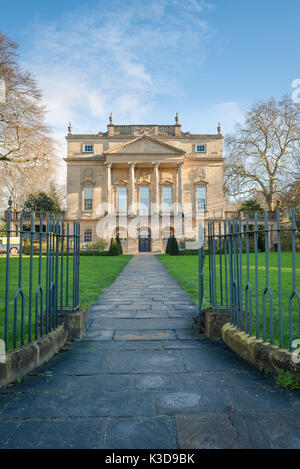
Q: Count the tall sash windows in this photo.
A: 5